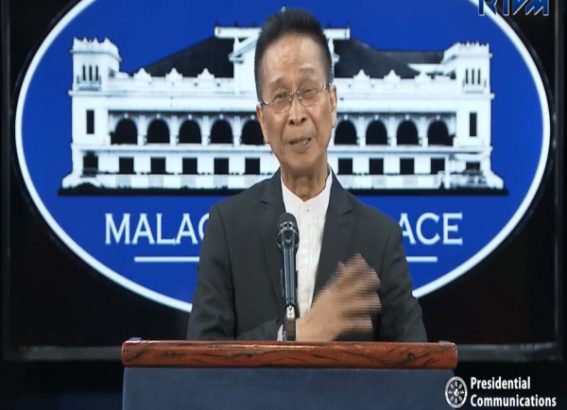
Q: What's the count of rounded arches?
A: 9